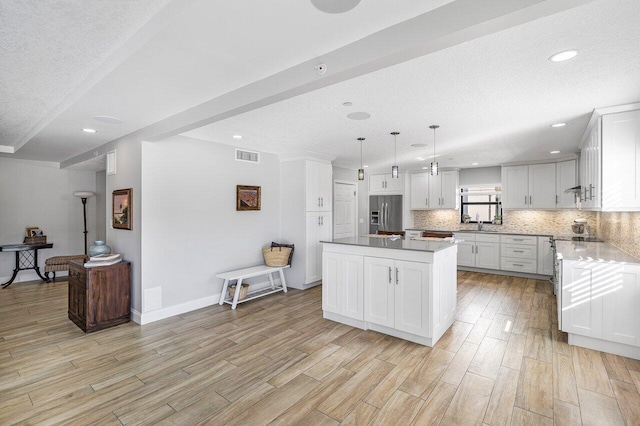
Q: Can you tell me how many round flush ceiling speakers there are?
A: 4